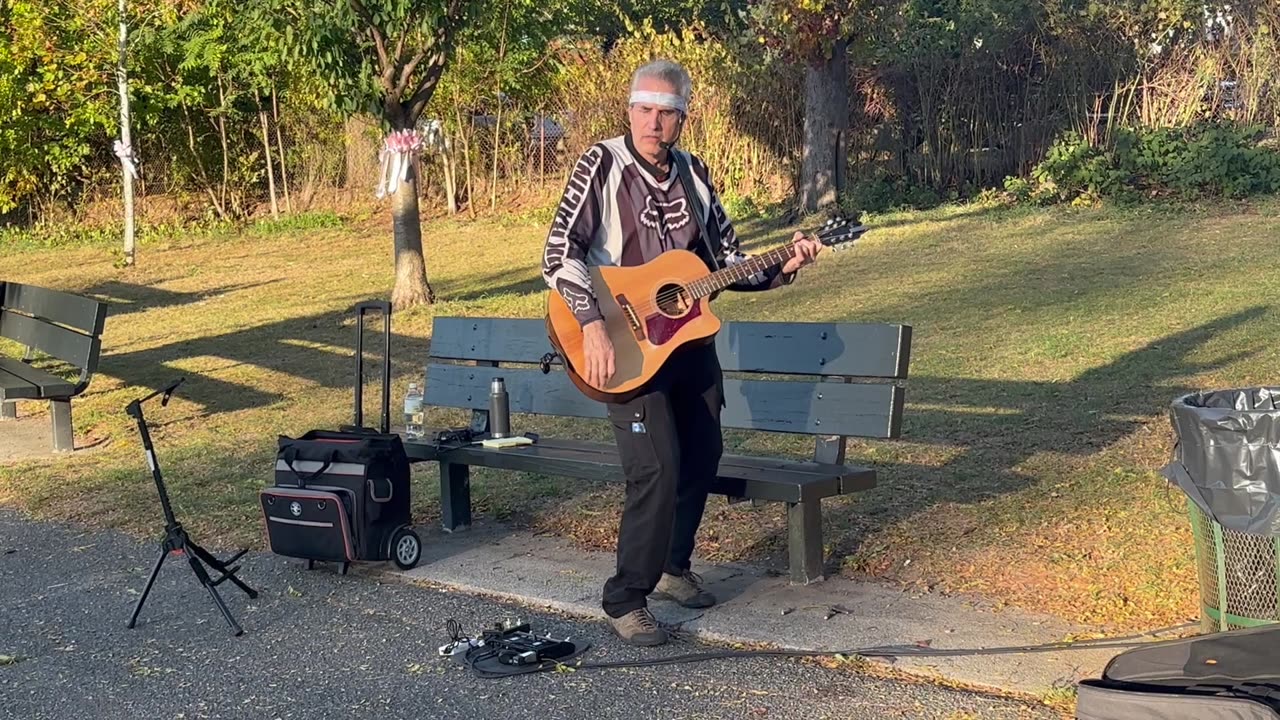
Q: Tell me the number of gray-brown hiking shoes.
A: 2